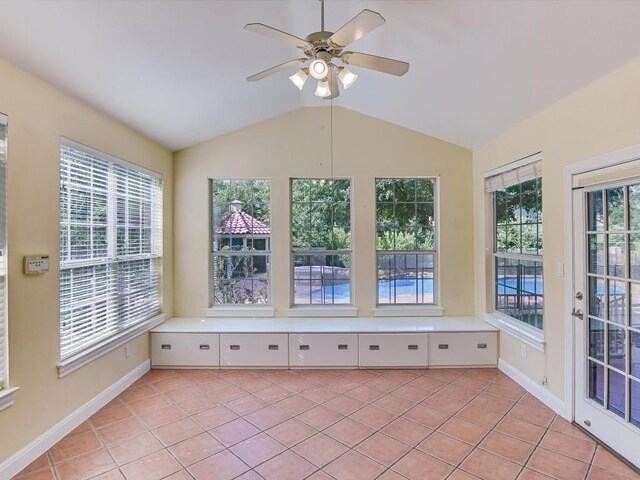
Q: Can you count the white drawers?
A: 5